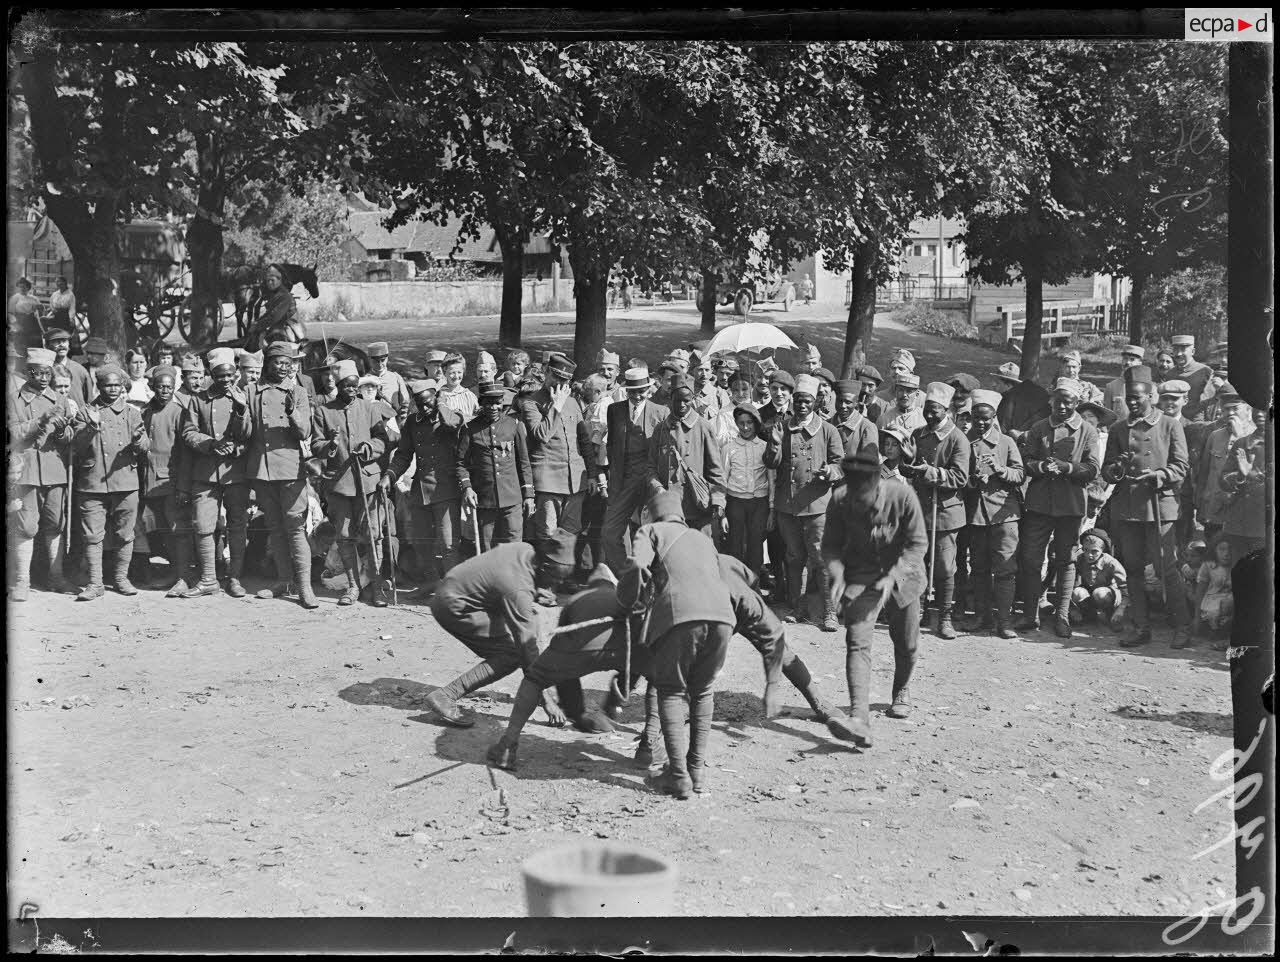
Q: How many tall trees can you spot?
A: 8